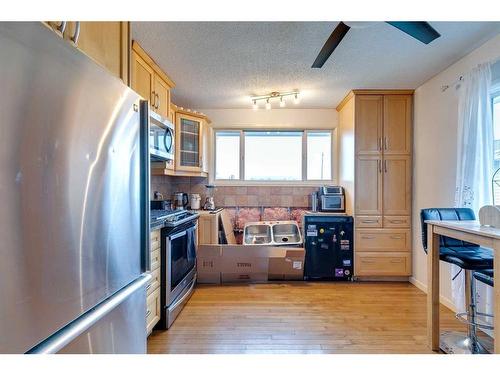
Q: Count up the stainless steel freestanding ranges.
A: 1